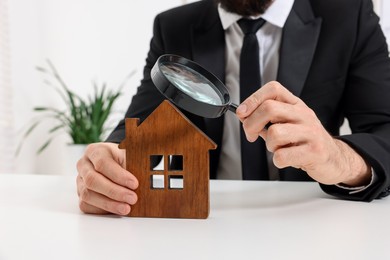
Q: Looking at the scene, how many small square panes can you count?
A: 4